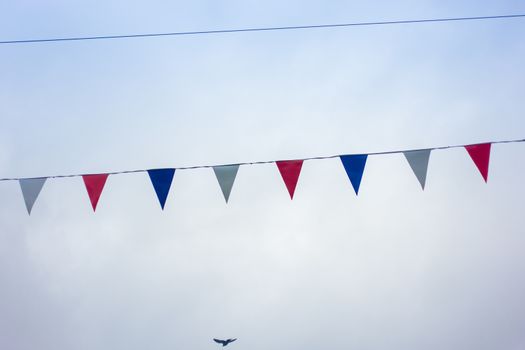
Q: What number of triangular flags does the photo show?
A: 8